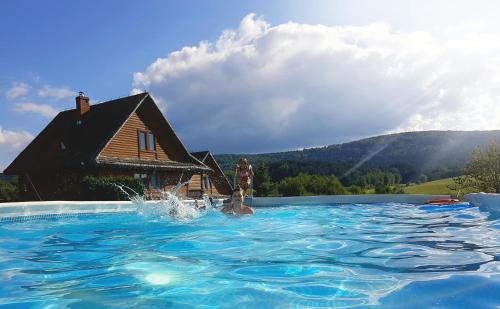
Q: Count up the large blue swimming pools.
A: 1